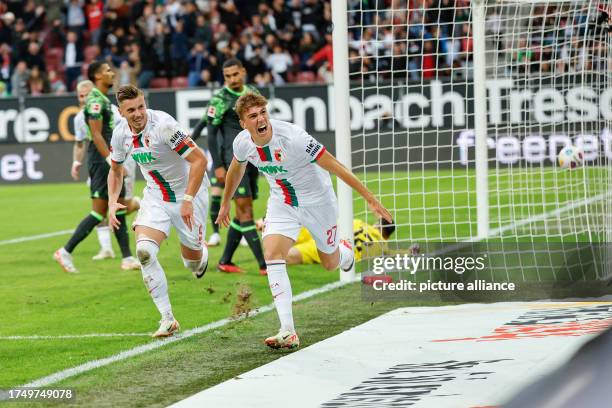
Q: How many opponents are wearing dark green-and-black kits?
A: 2